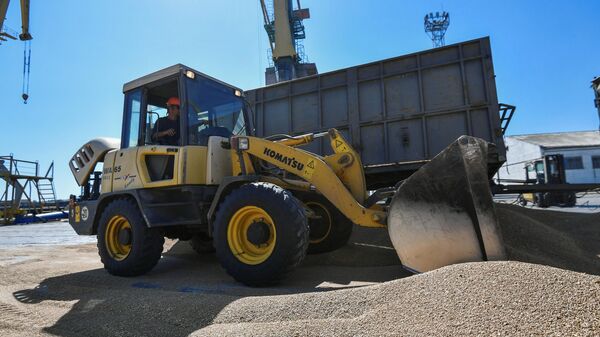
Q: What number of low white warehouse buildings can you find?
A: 1